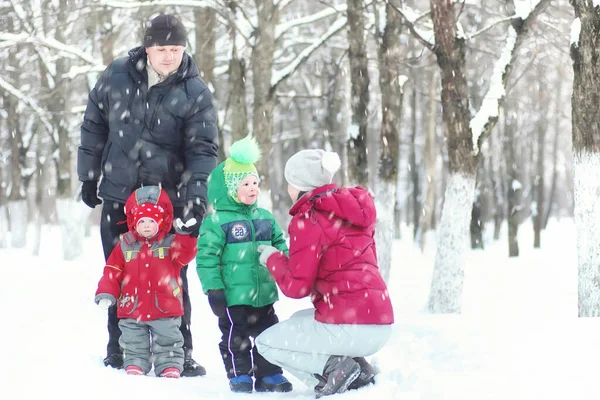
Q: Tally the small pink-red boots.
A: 2